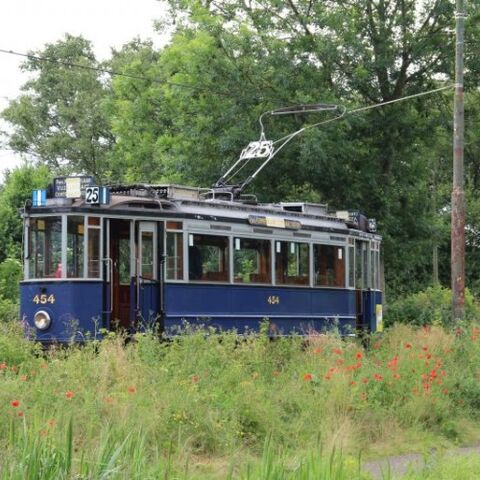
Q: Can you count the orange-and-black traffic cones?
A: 0